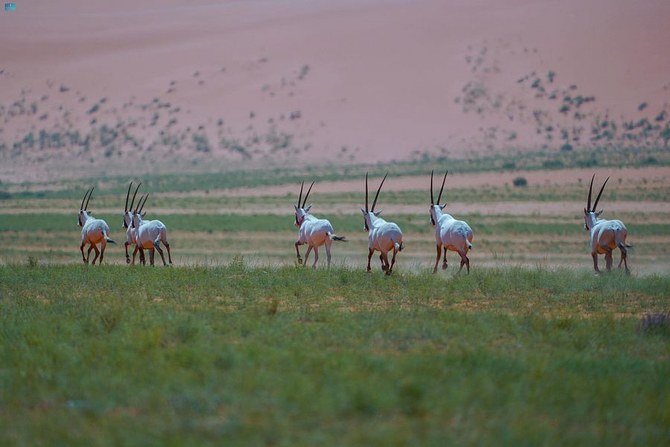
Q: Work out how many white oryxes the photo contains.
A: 7